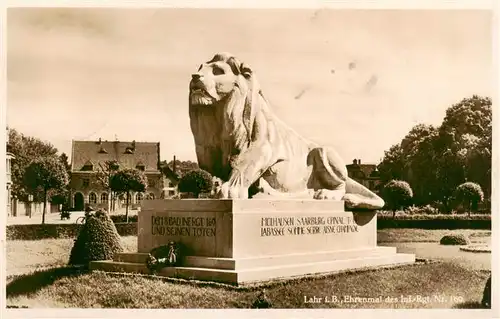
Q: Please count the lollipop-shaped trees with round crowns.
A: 5